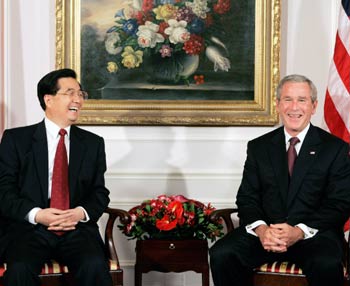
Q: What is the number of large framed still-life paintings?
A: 1